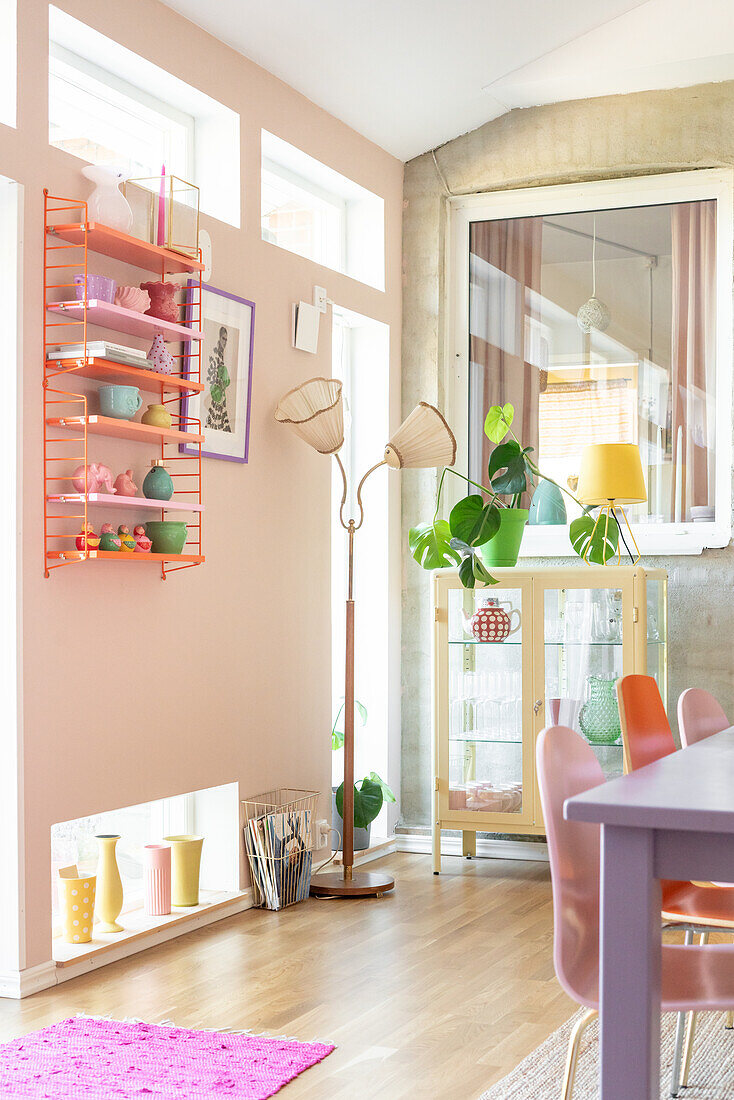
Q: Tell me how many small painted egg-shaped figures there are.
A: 4